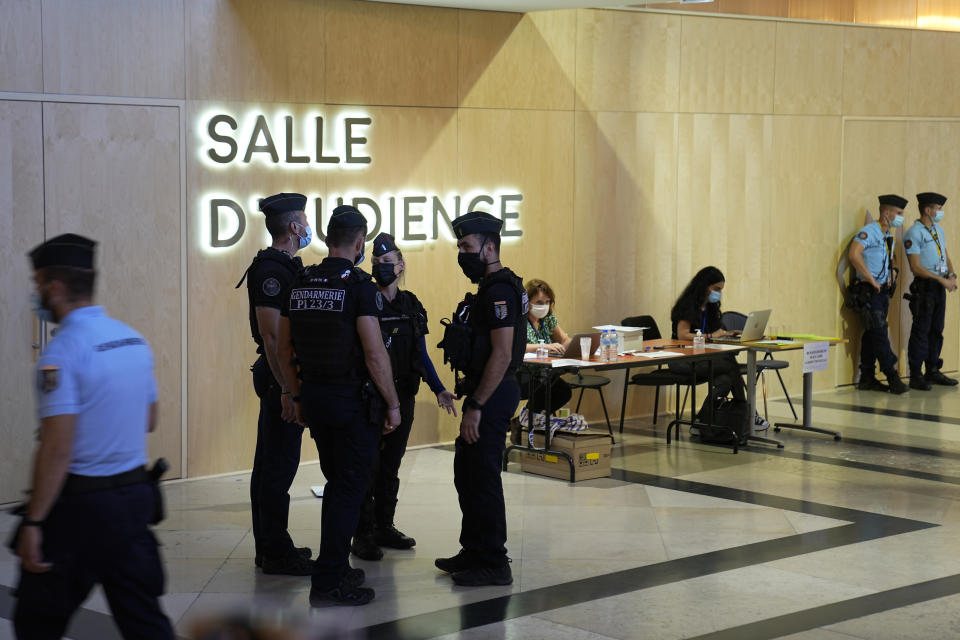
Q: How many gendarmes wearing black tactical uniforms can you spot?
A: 4